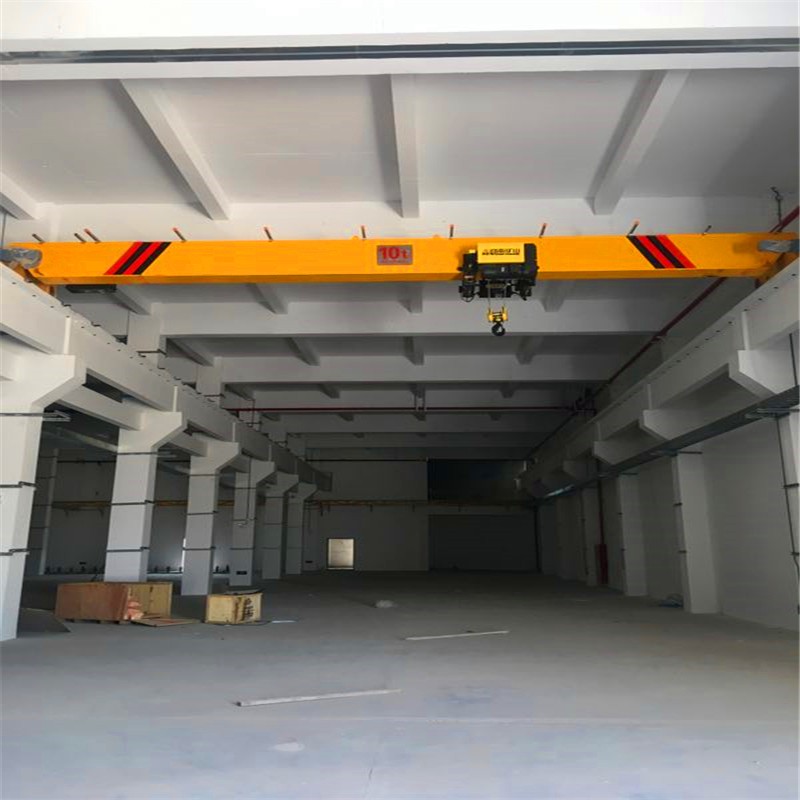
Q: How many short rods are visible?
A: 10